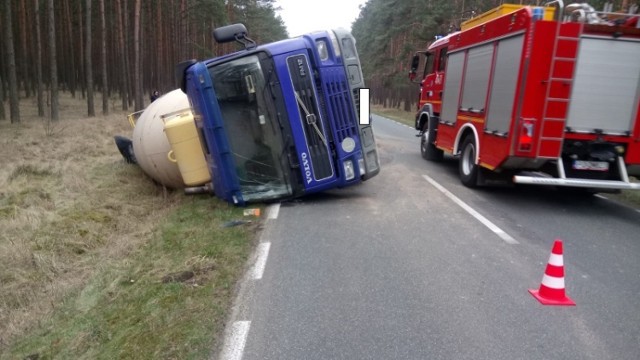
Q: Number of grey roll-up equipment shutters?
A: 4